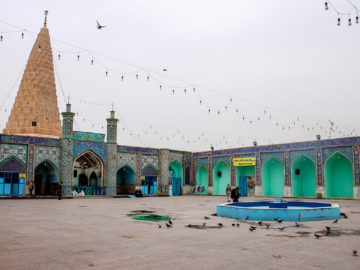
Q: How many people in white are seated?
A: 2